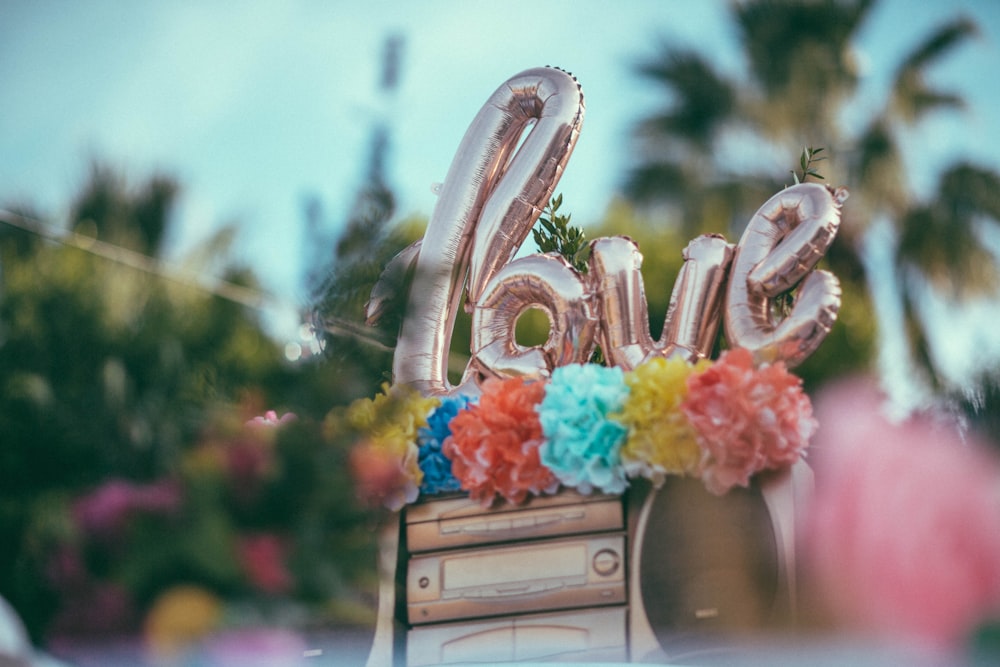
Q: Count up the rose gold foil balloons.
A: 4